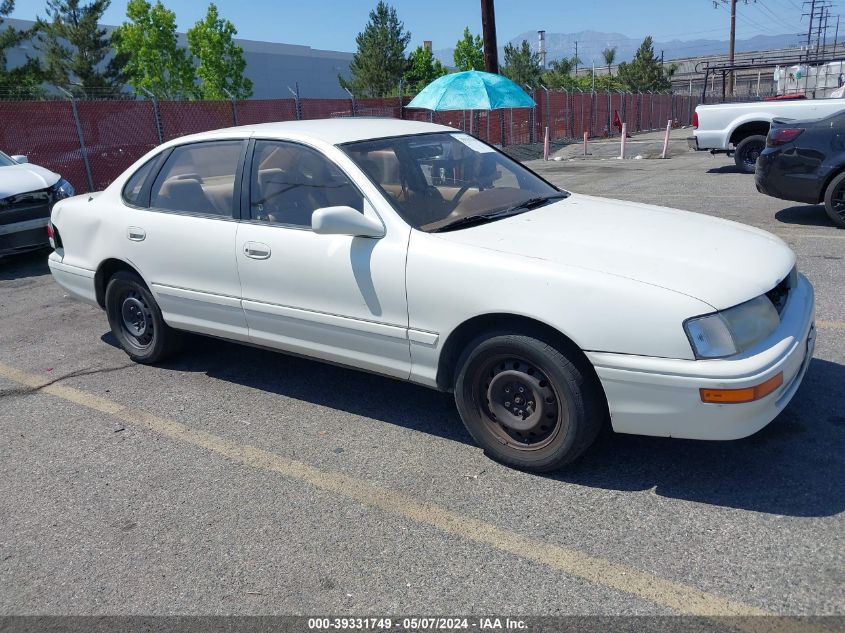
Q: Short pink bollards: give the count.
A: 4